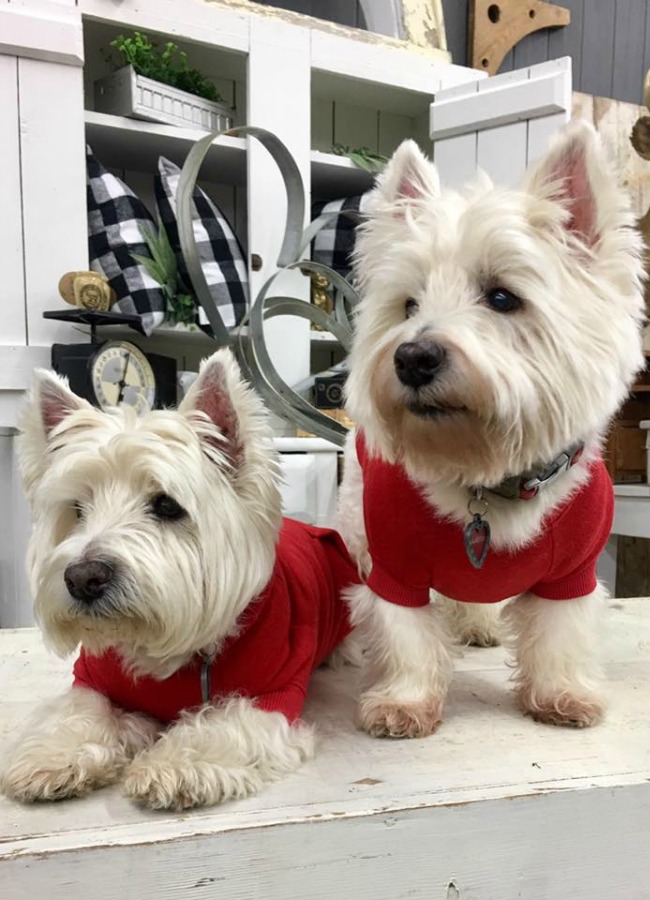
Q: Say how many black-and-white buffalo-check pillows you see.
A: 3